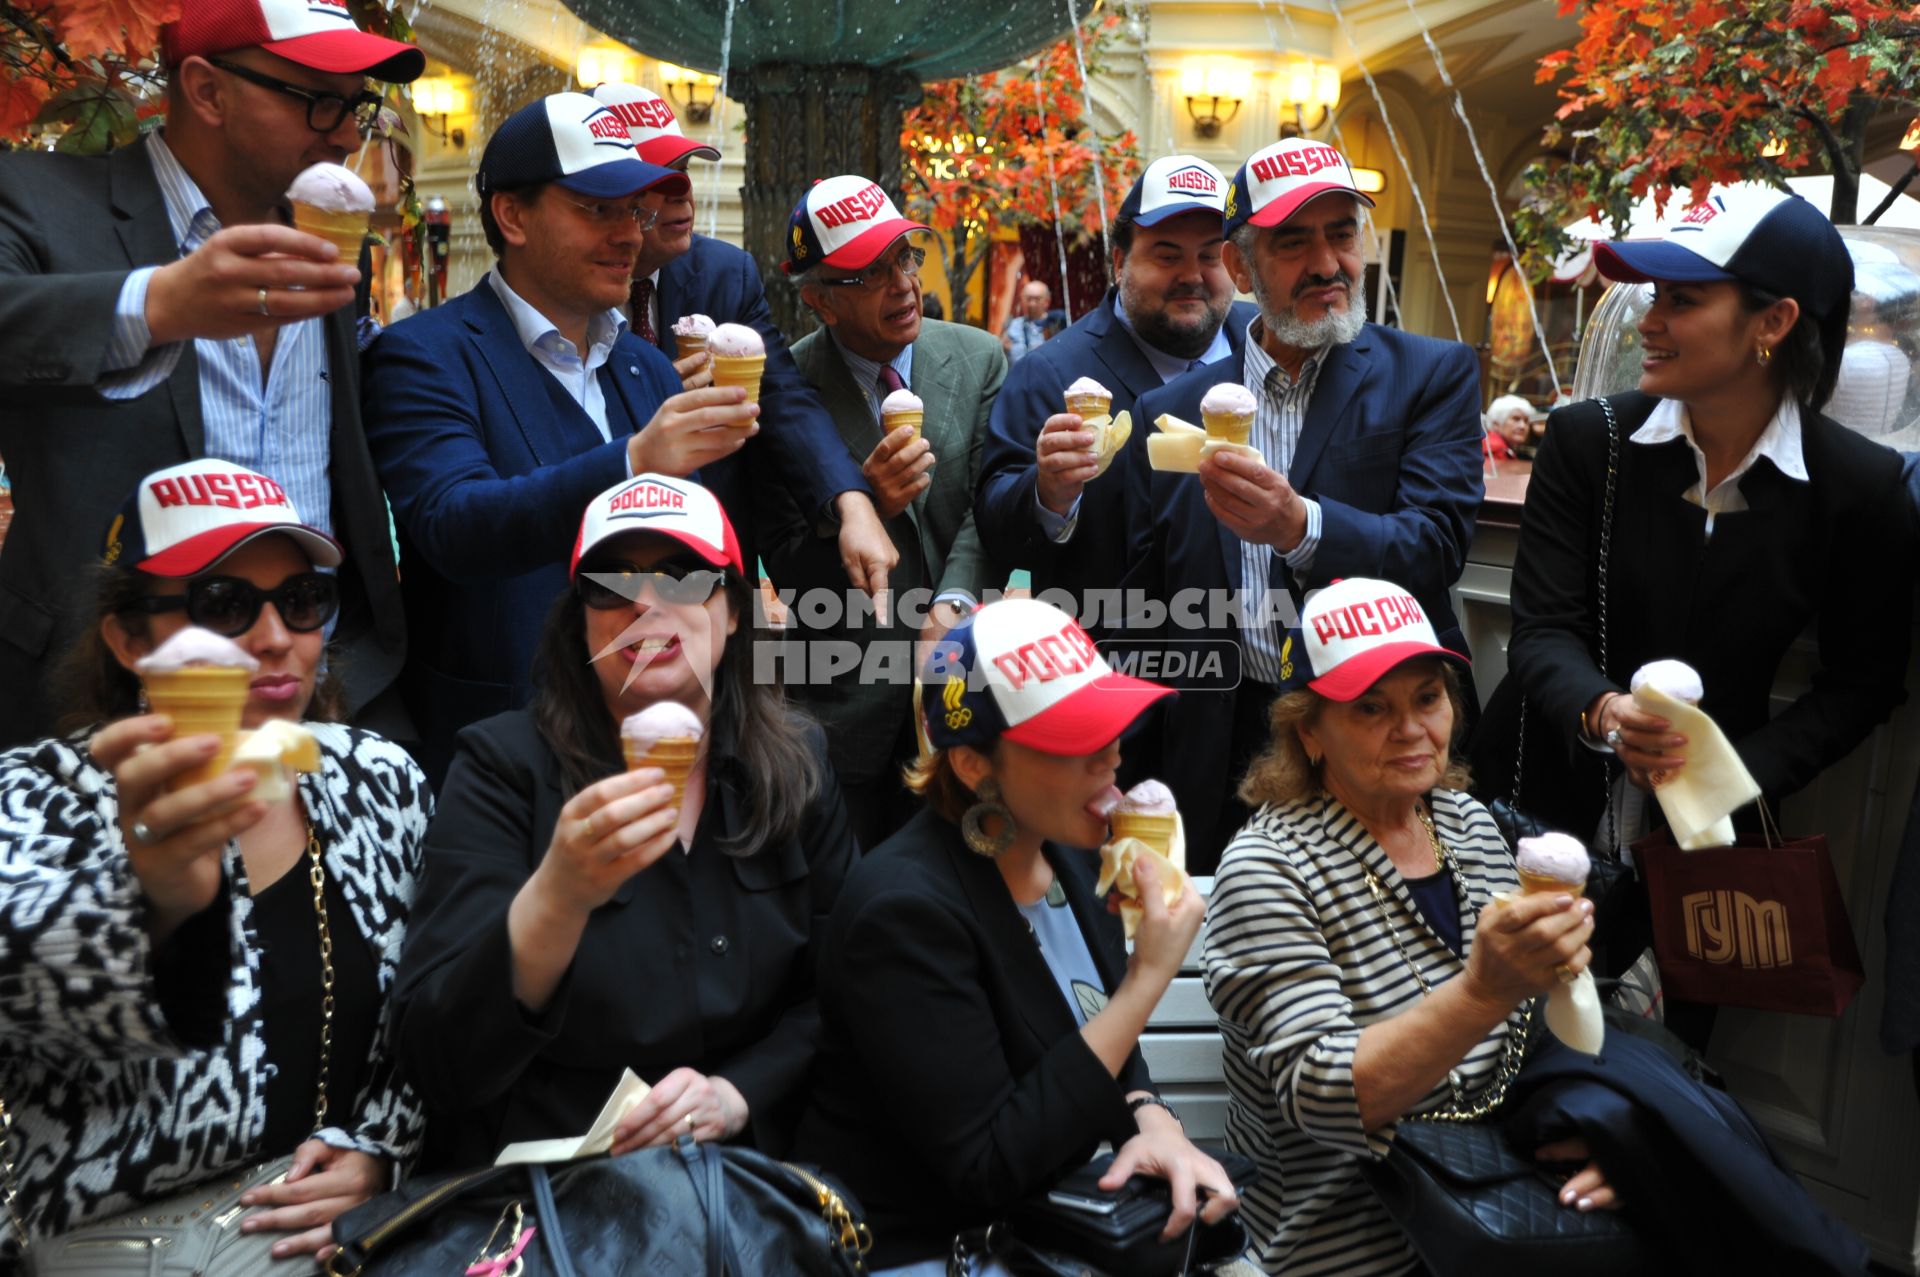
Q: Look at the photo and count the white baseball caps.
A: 11